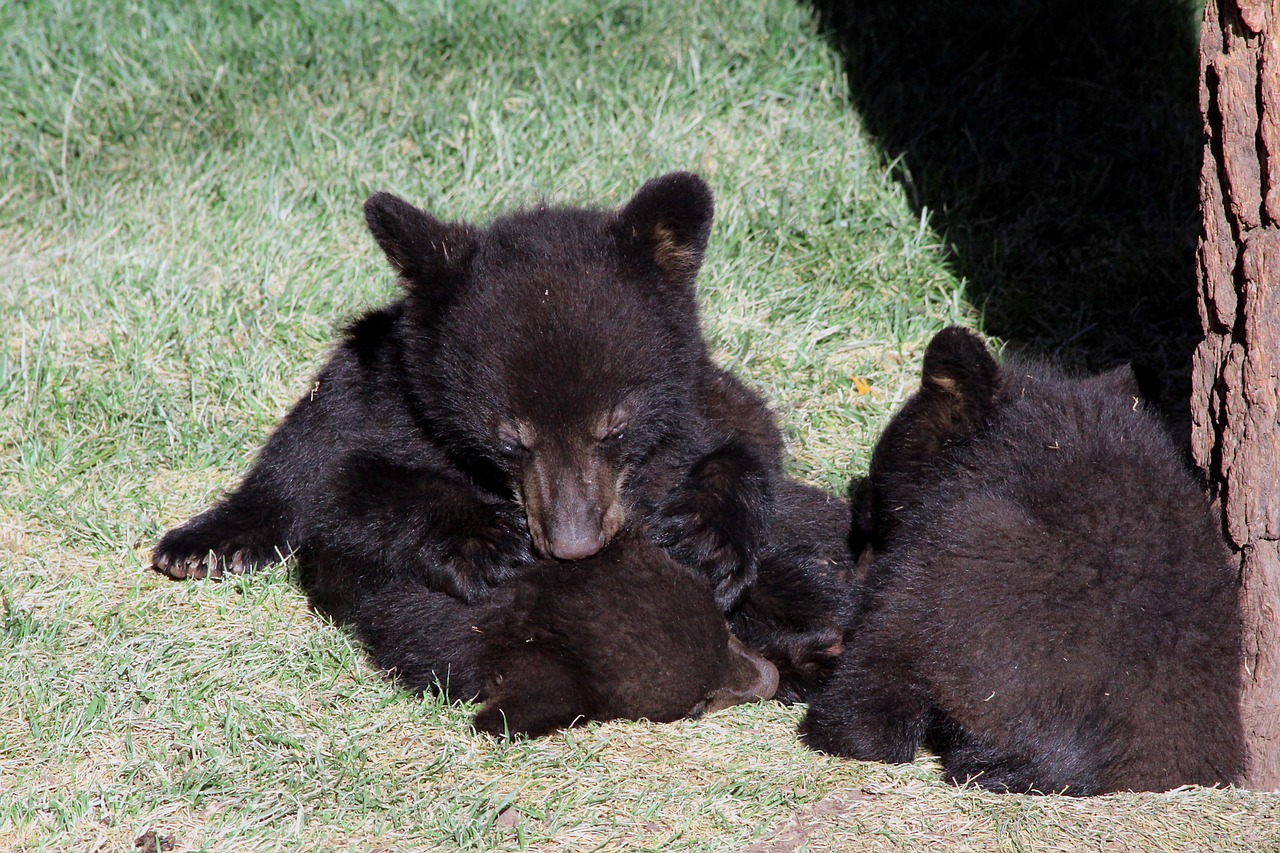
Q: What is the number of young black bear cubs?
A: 3